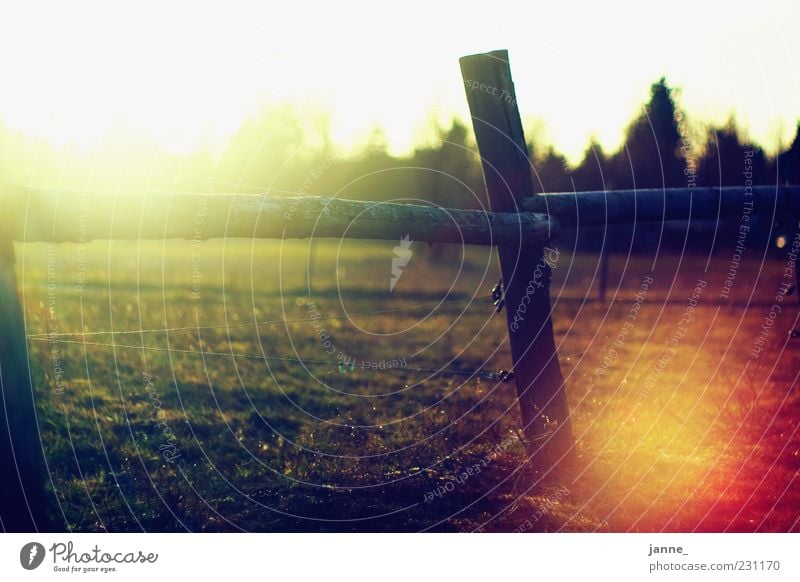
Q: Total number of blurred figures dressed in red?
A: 0